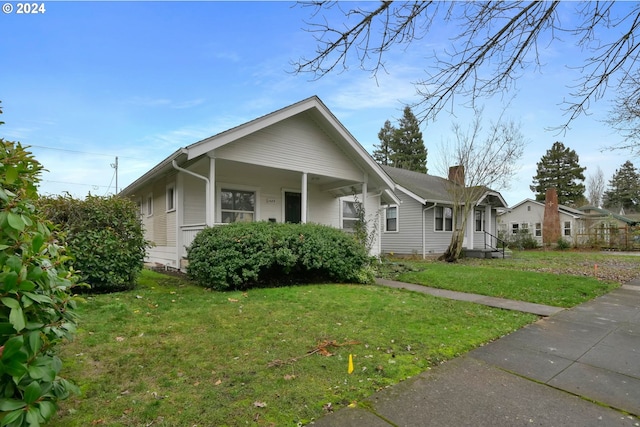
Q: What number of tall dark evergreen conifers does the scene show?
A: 4